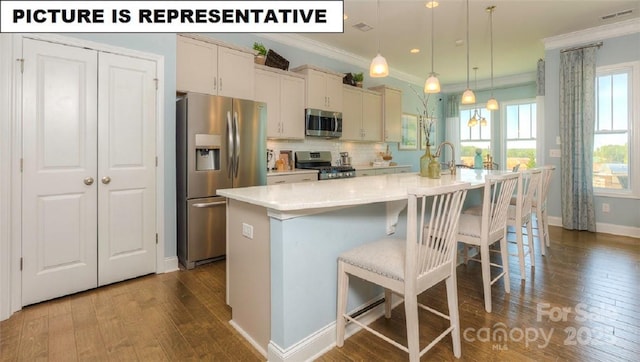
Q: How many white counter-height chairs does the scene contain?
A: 4